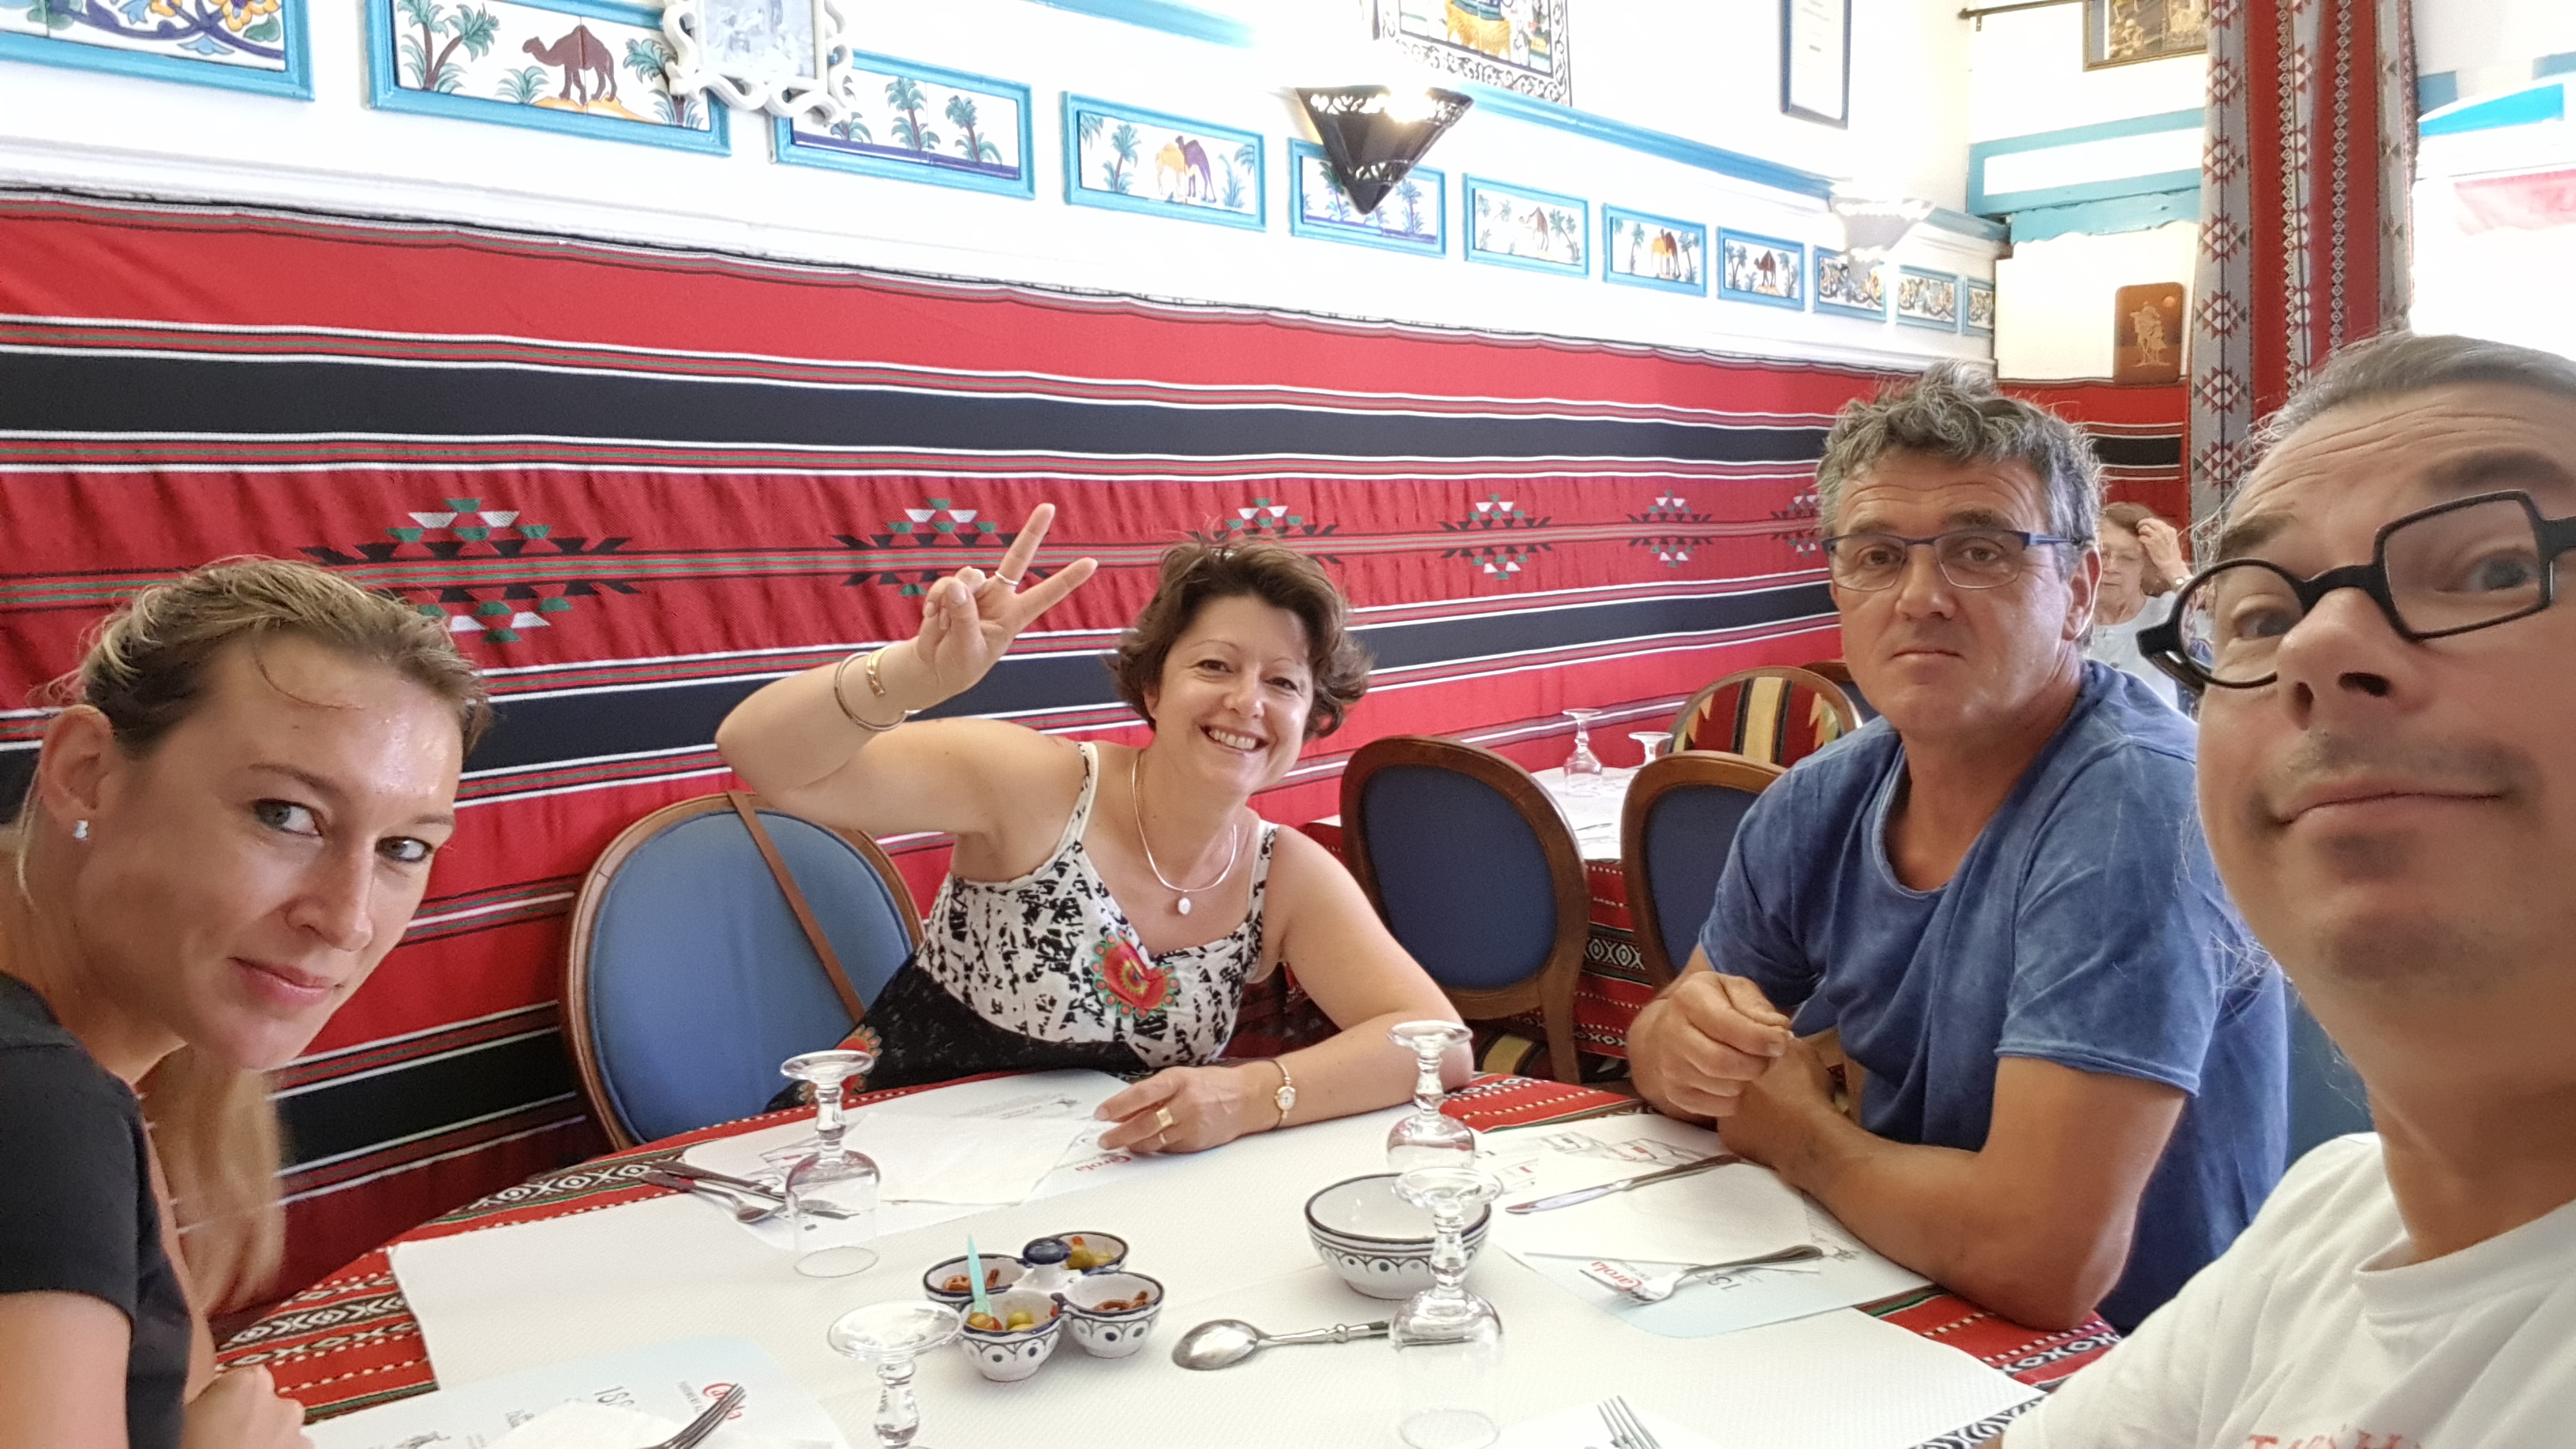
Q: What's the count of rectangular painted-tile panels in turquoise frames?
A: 11